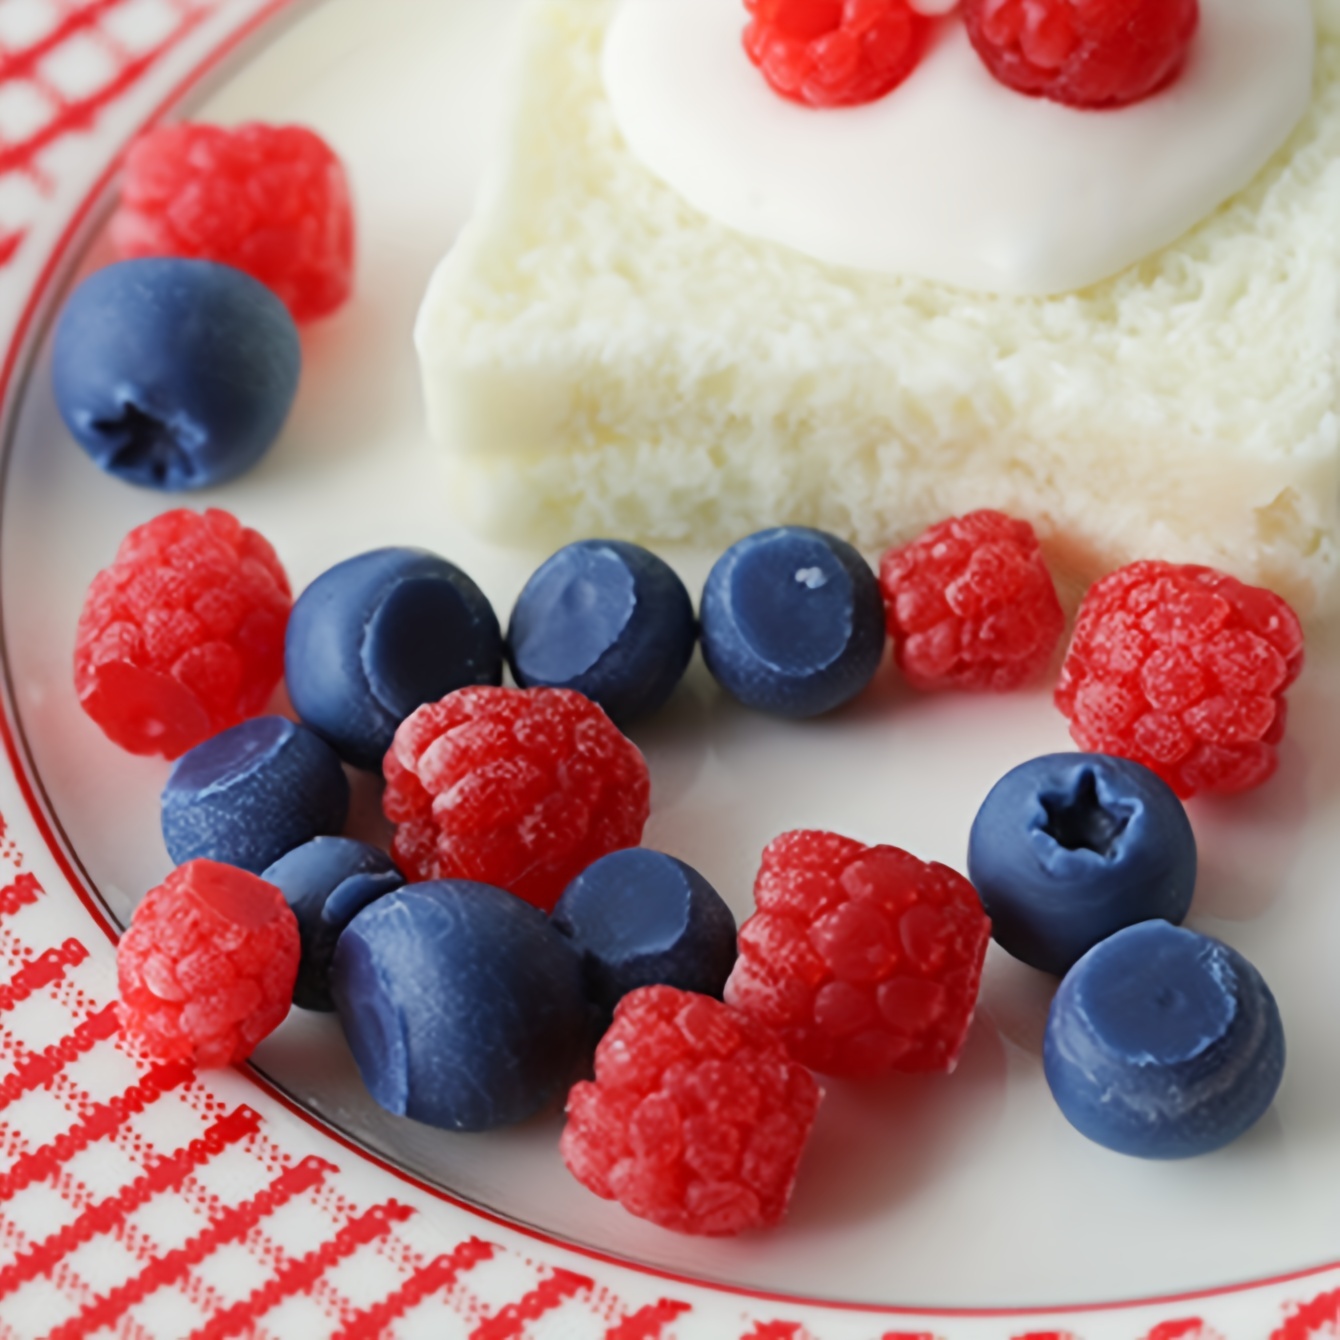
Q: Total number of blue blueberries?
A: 10